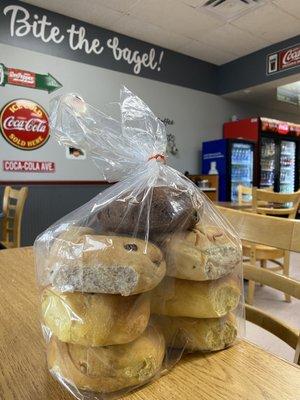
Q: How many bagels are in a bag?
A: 7